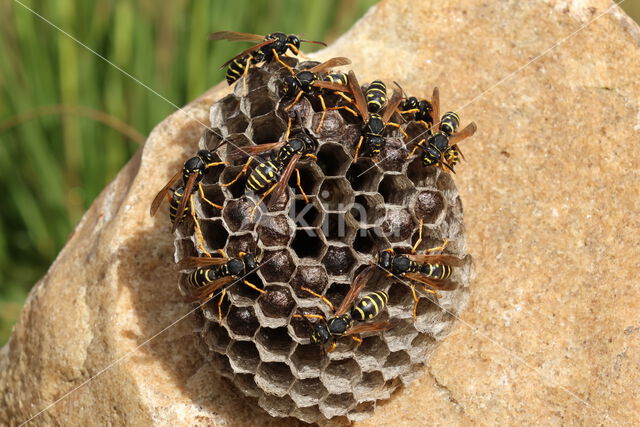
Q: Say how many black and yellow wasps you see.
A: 10